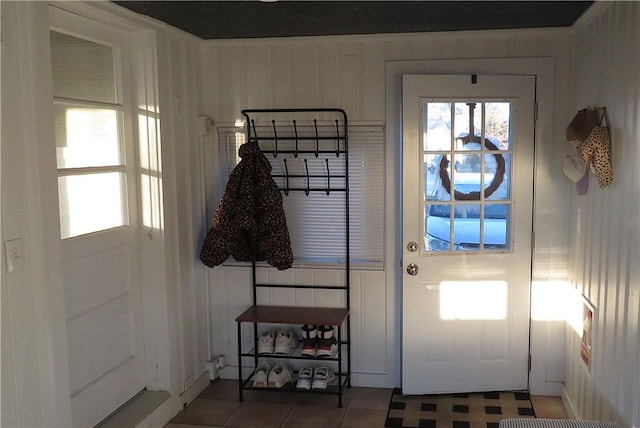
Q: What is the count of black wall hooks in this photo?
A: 8